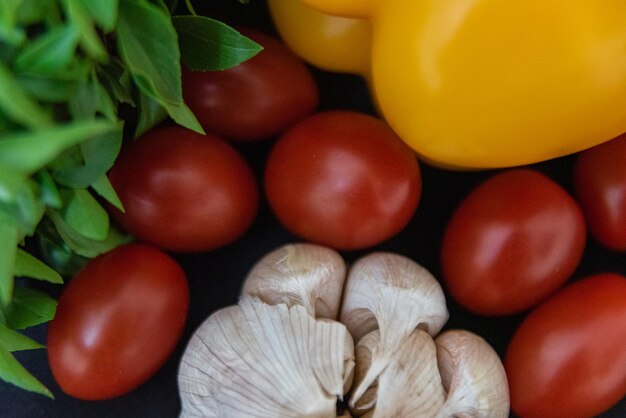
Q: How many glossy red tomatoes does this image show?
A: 7